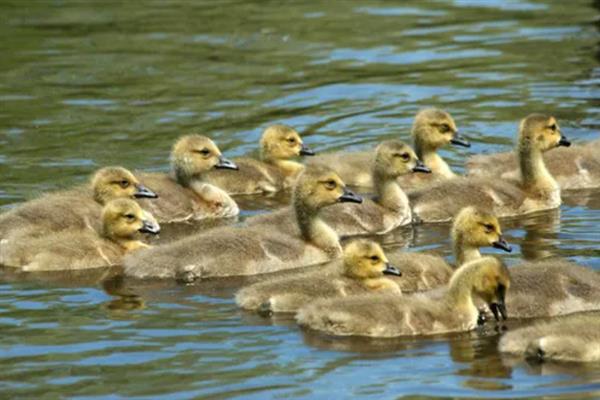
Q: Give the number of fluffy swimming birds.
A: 14